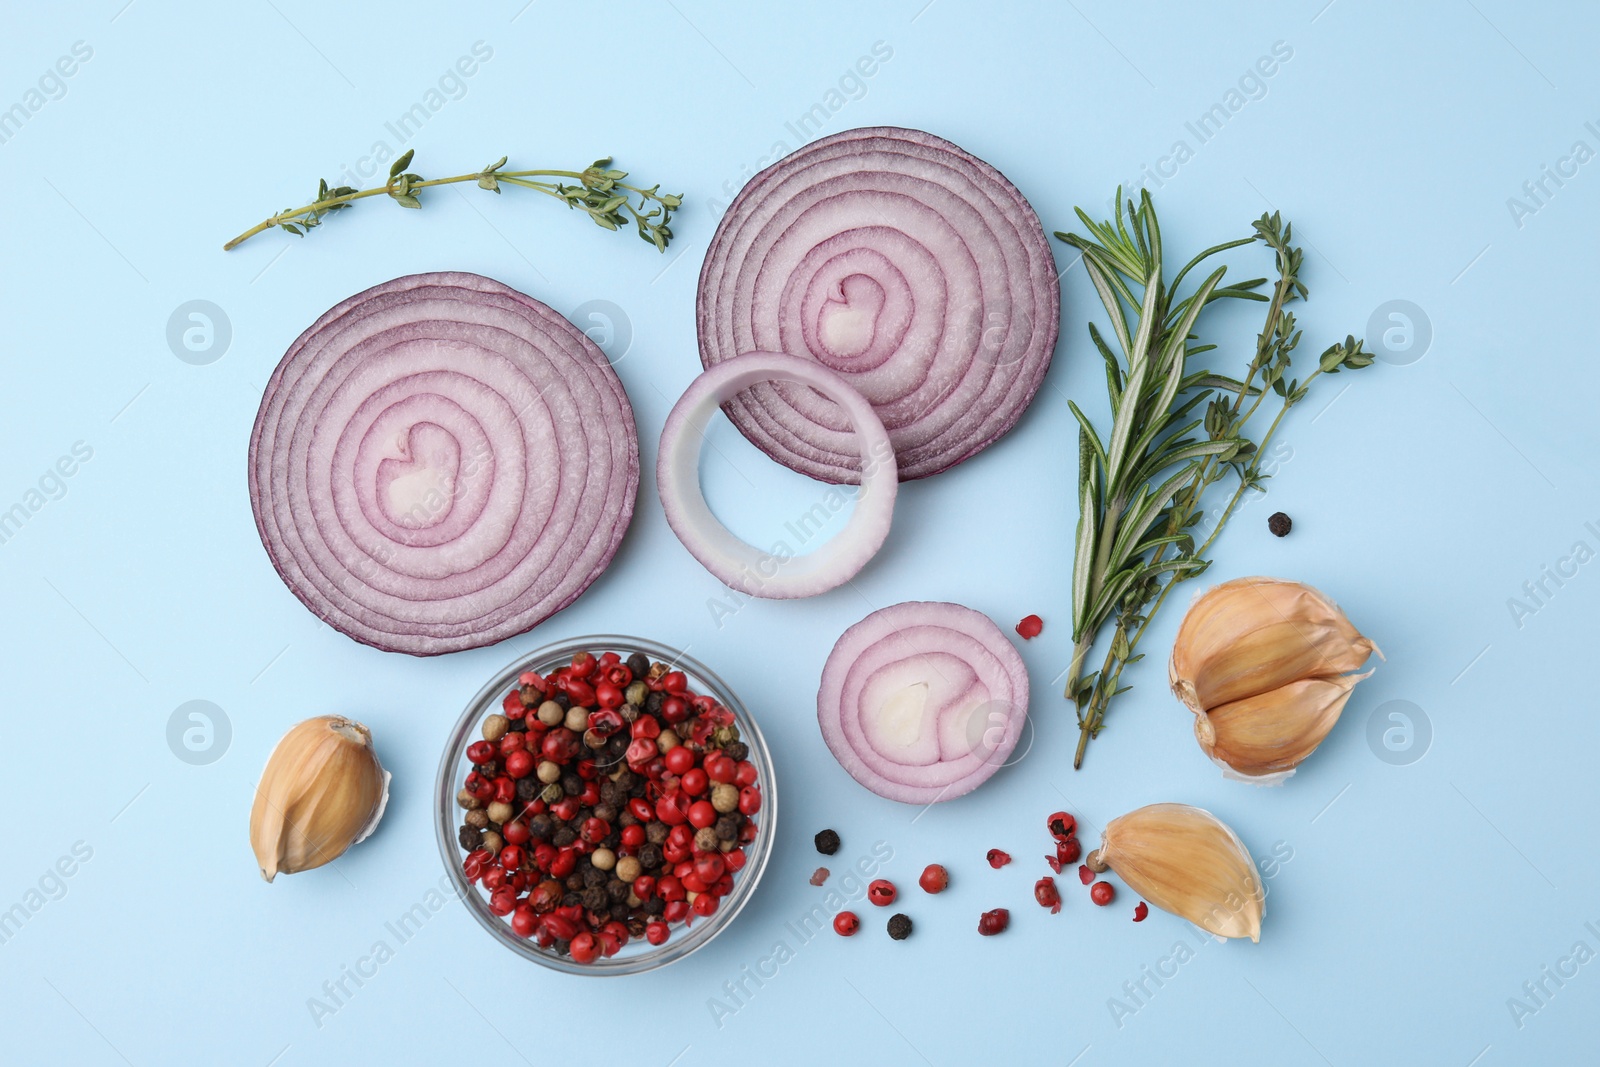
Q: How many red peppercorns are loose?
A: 8